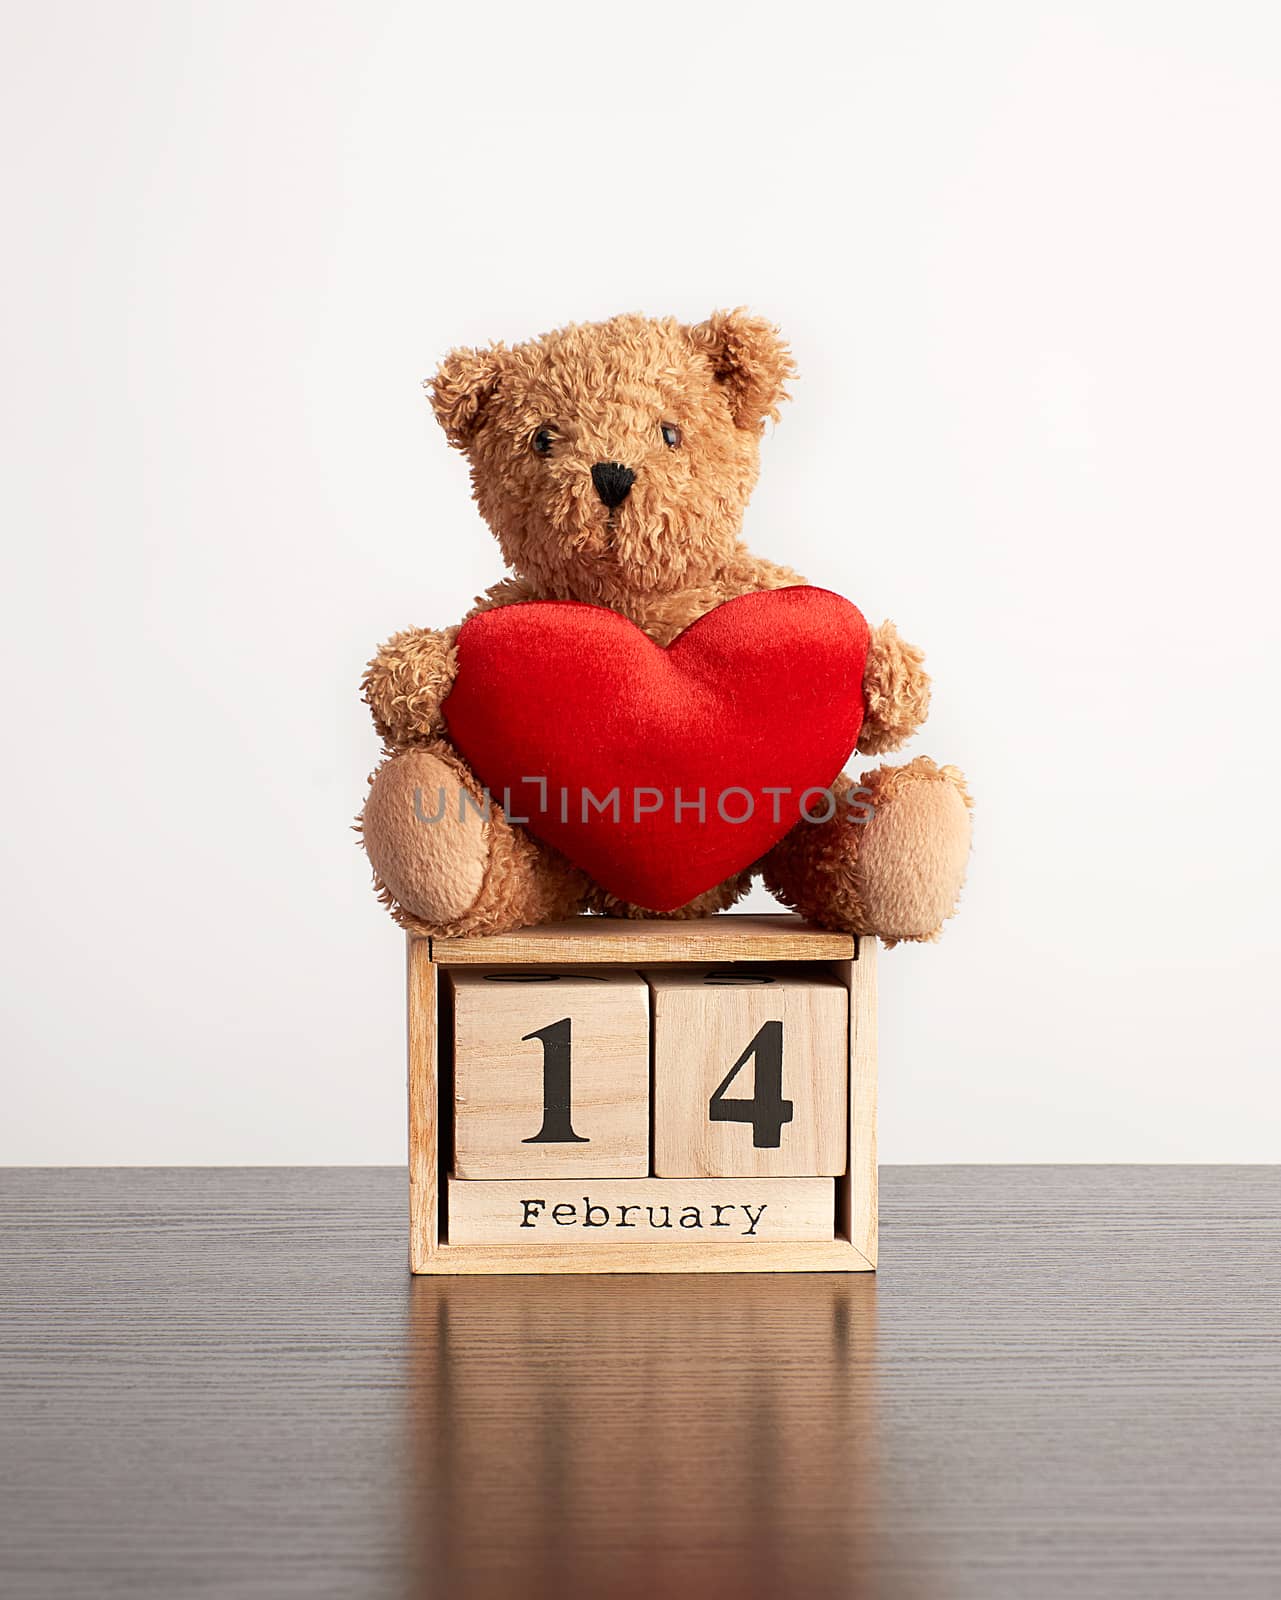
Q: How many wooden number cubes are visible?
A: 2